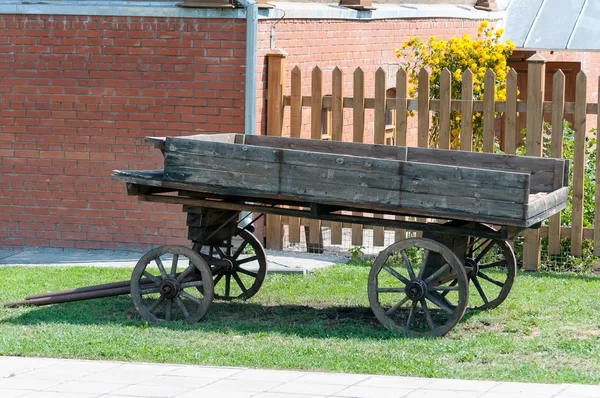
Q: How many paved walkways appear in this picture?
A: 2